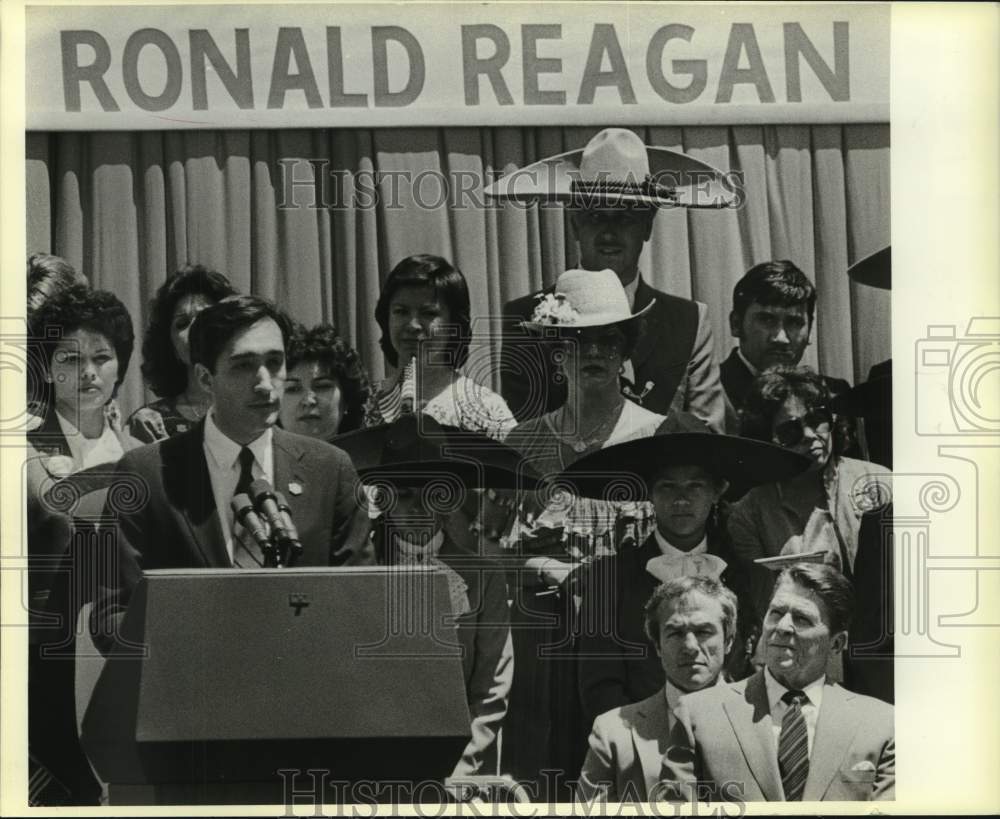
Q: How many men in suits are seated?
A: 2